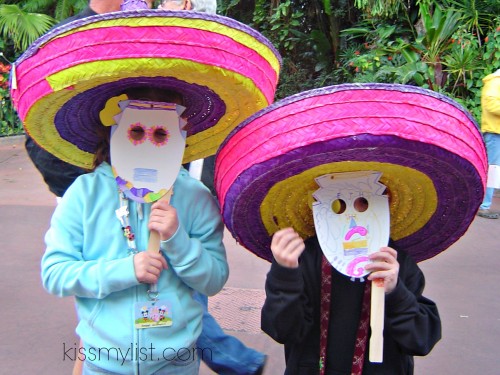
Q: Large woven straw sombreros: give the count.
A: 2